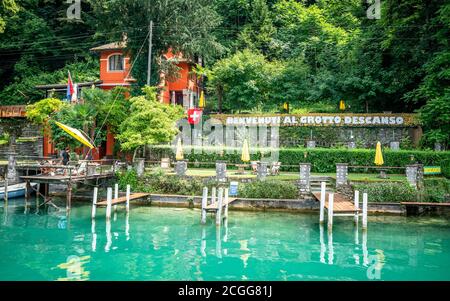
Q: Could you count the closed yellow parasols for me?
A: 6